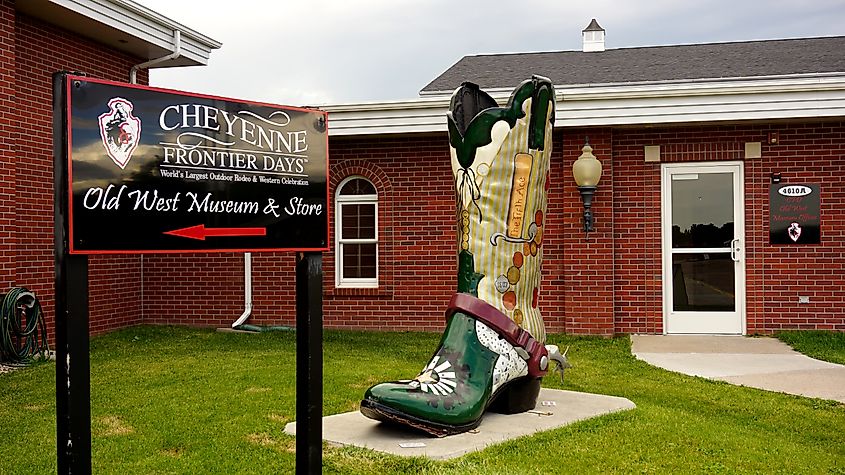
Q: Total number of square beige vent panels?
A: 2